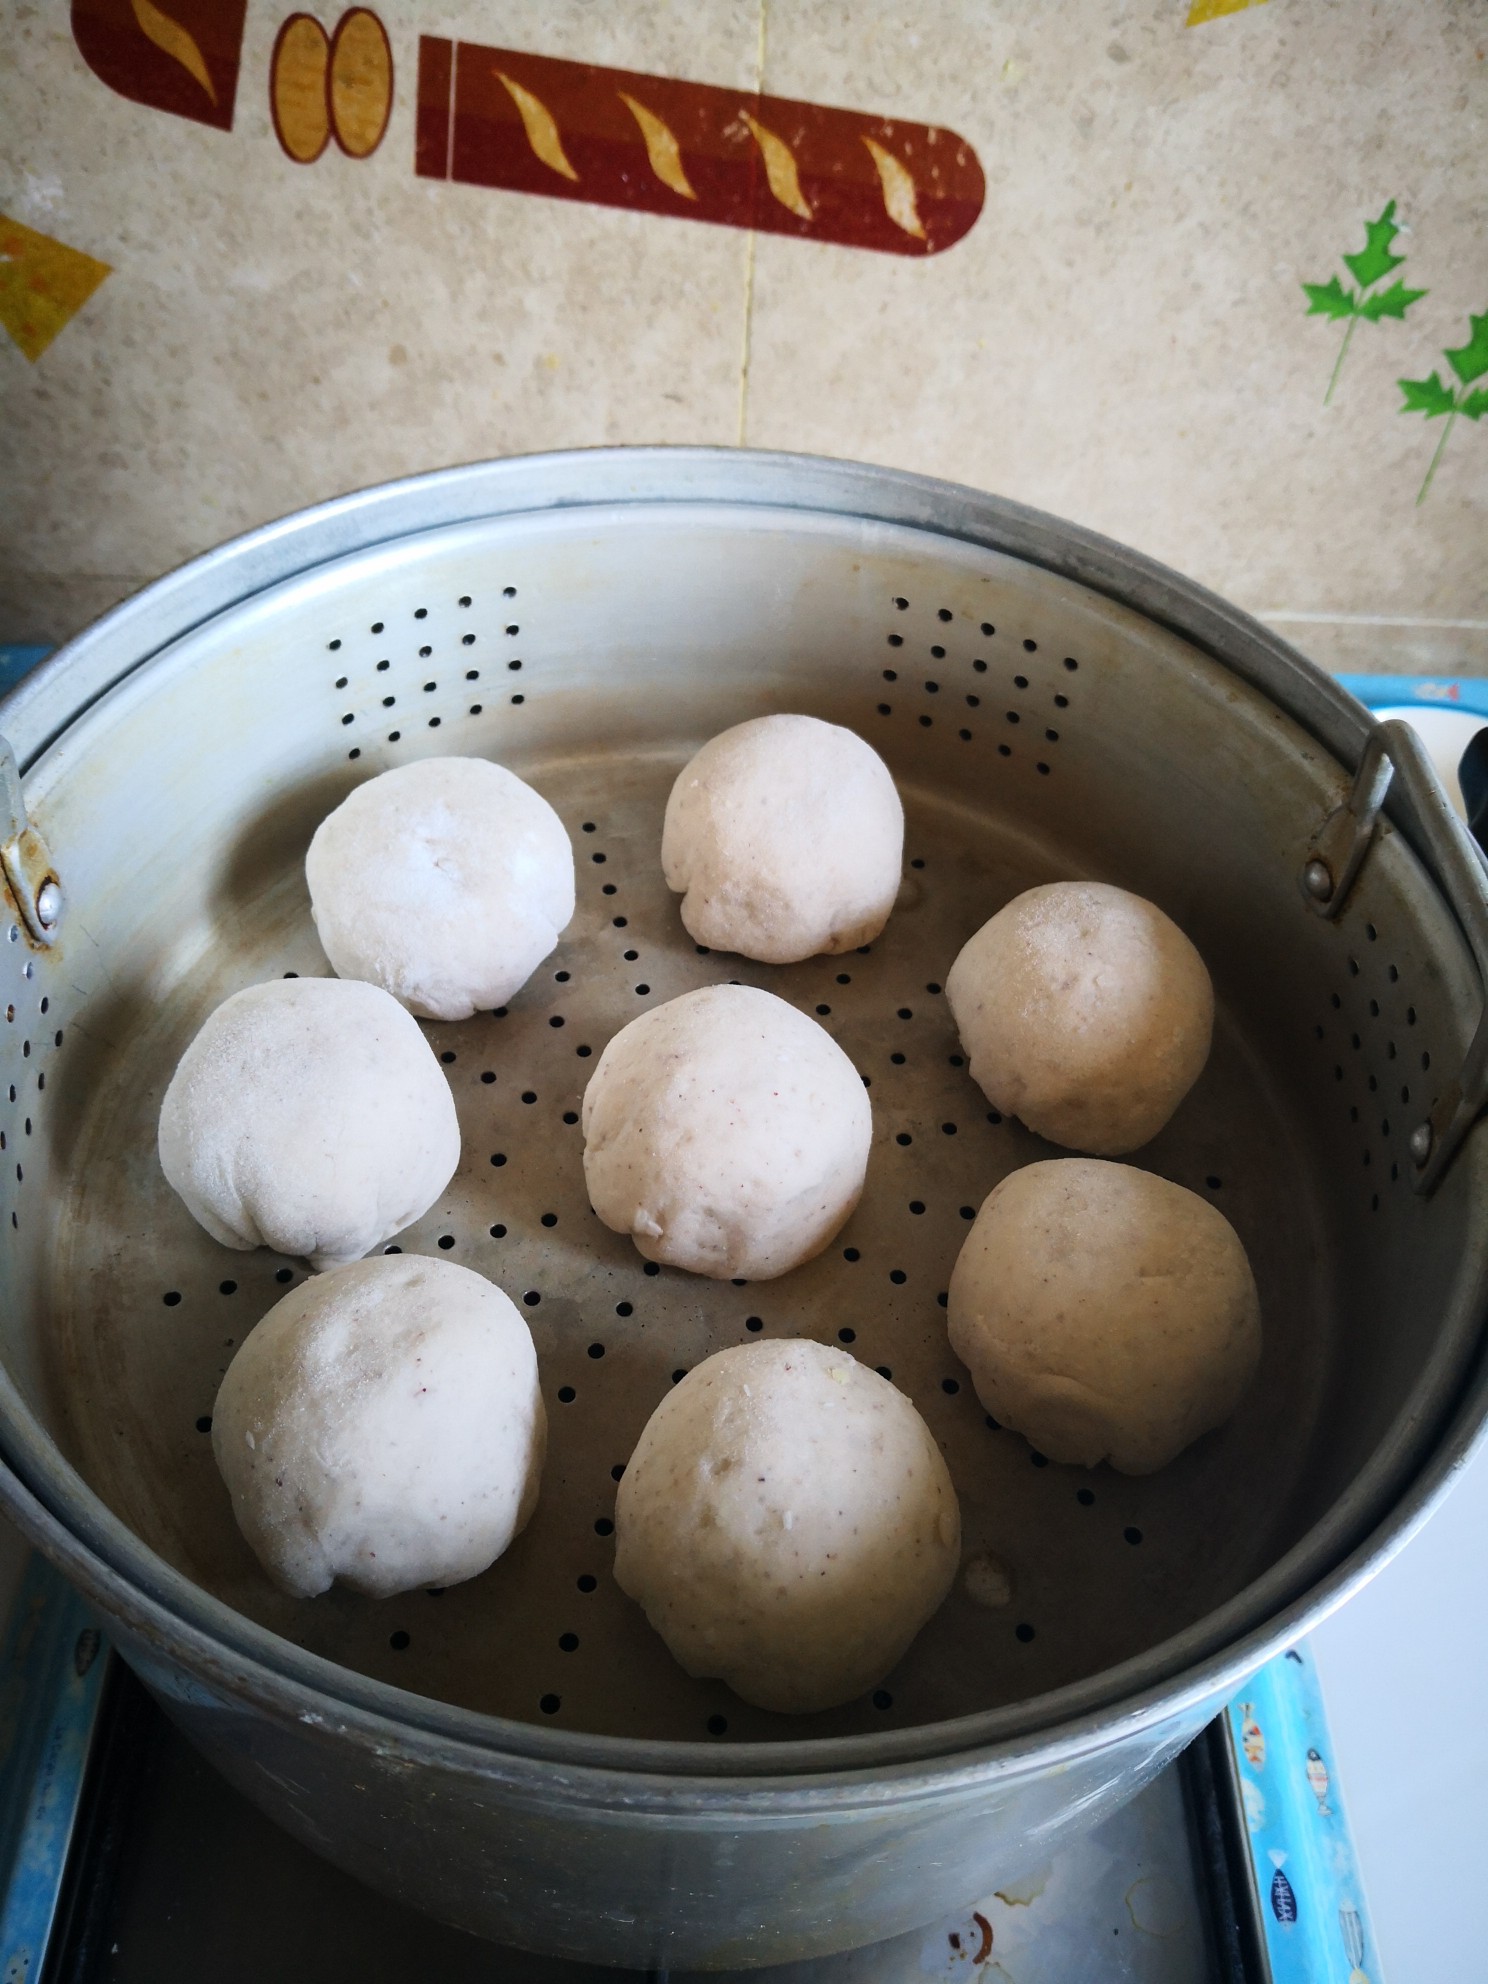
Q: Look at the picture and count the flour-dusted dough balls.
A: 8